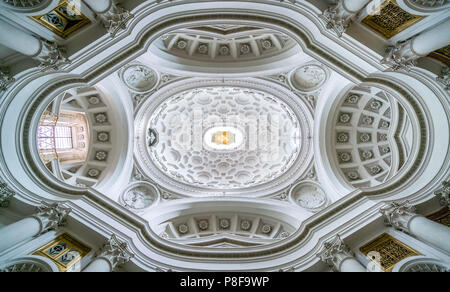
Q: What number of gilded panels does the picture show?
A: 4